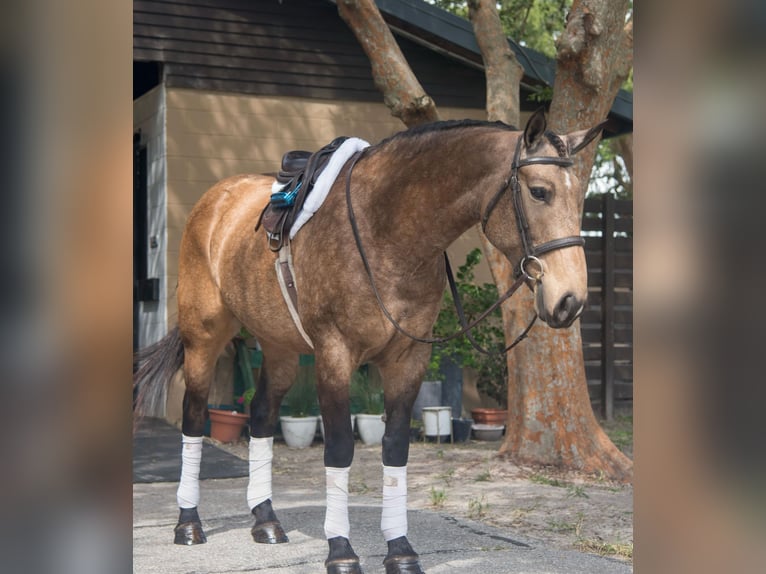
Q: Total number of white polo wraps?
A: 4